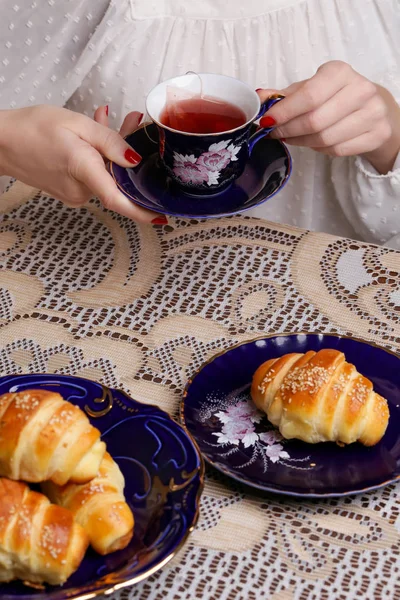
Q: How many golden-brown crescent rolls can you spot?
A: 4